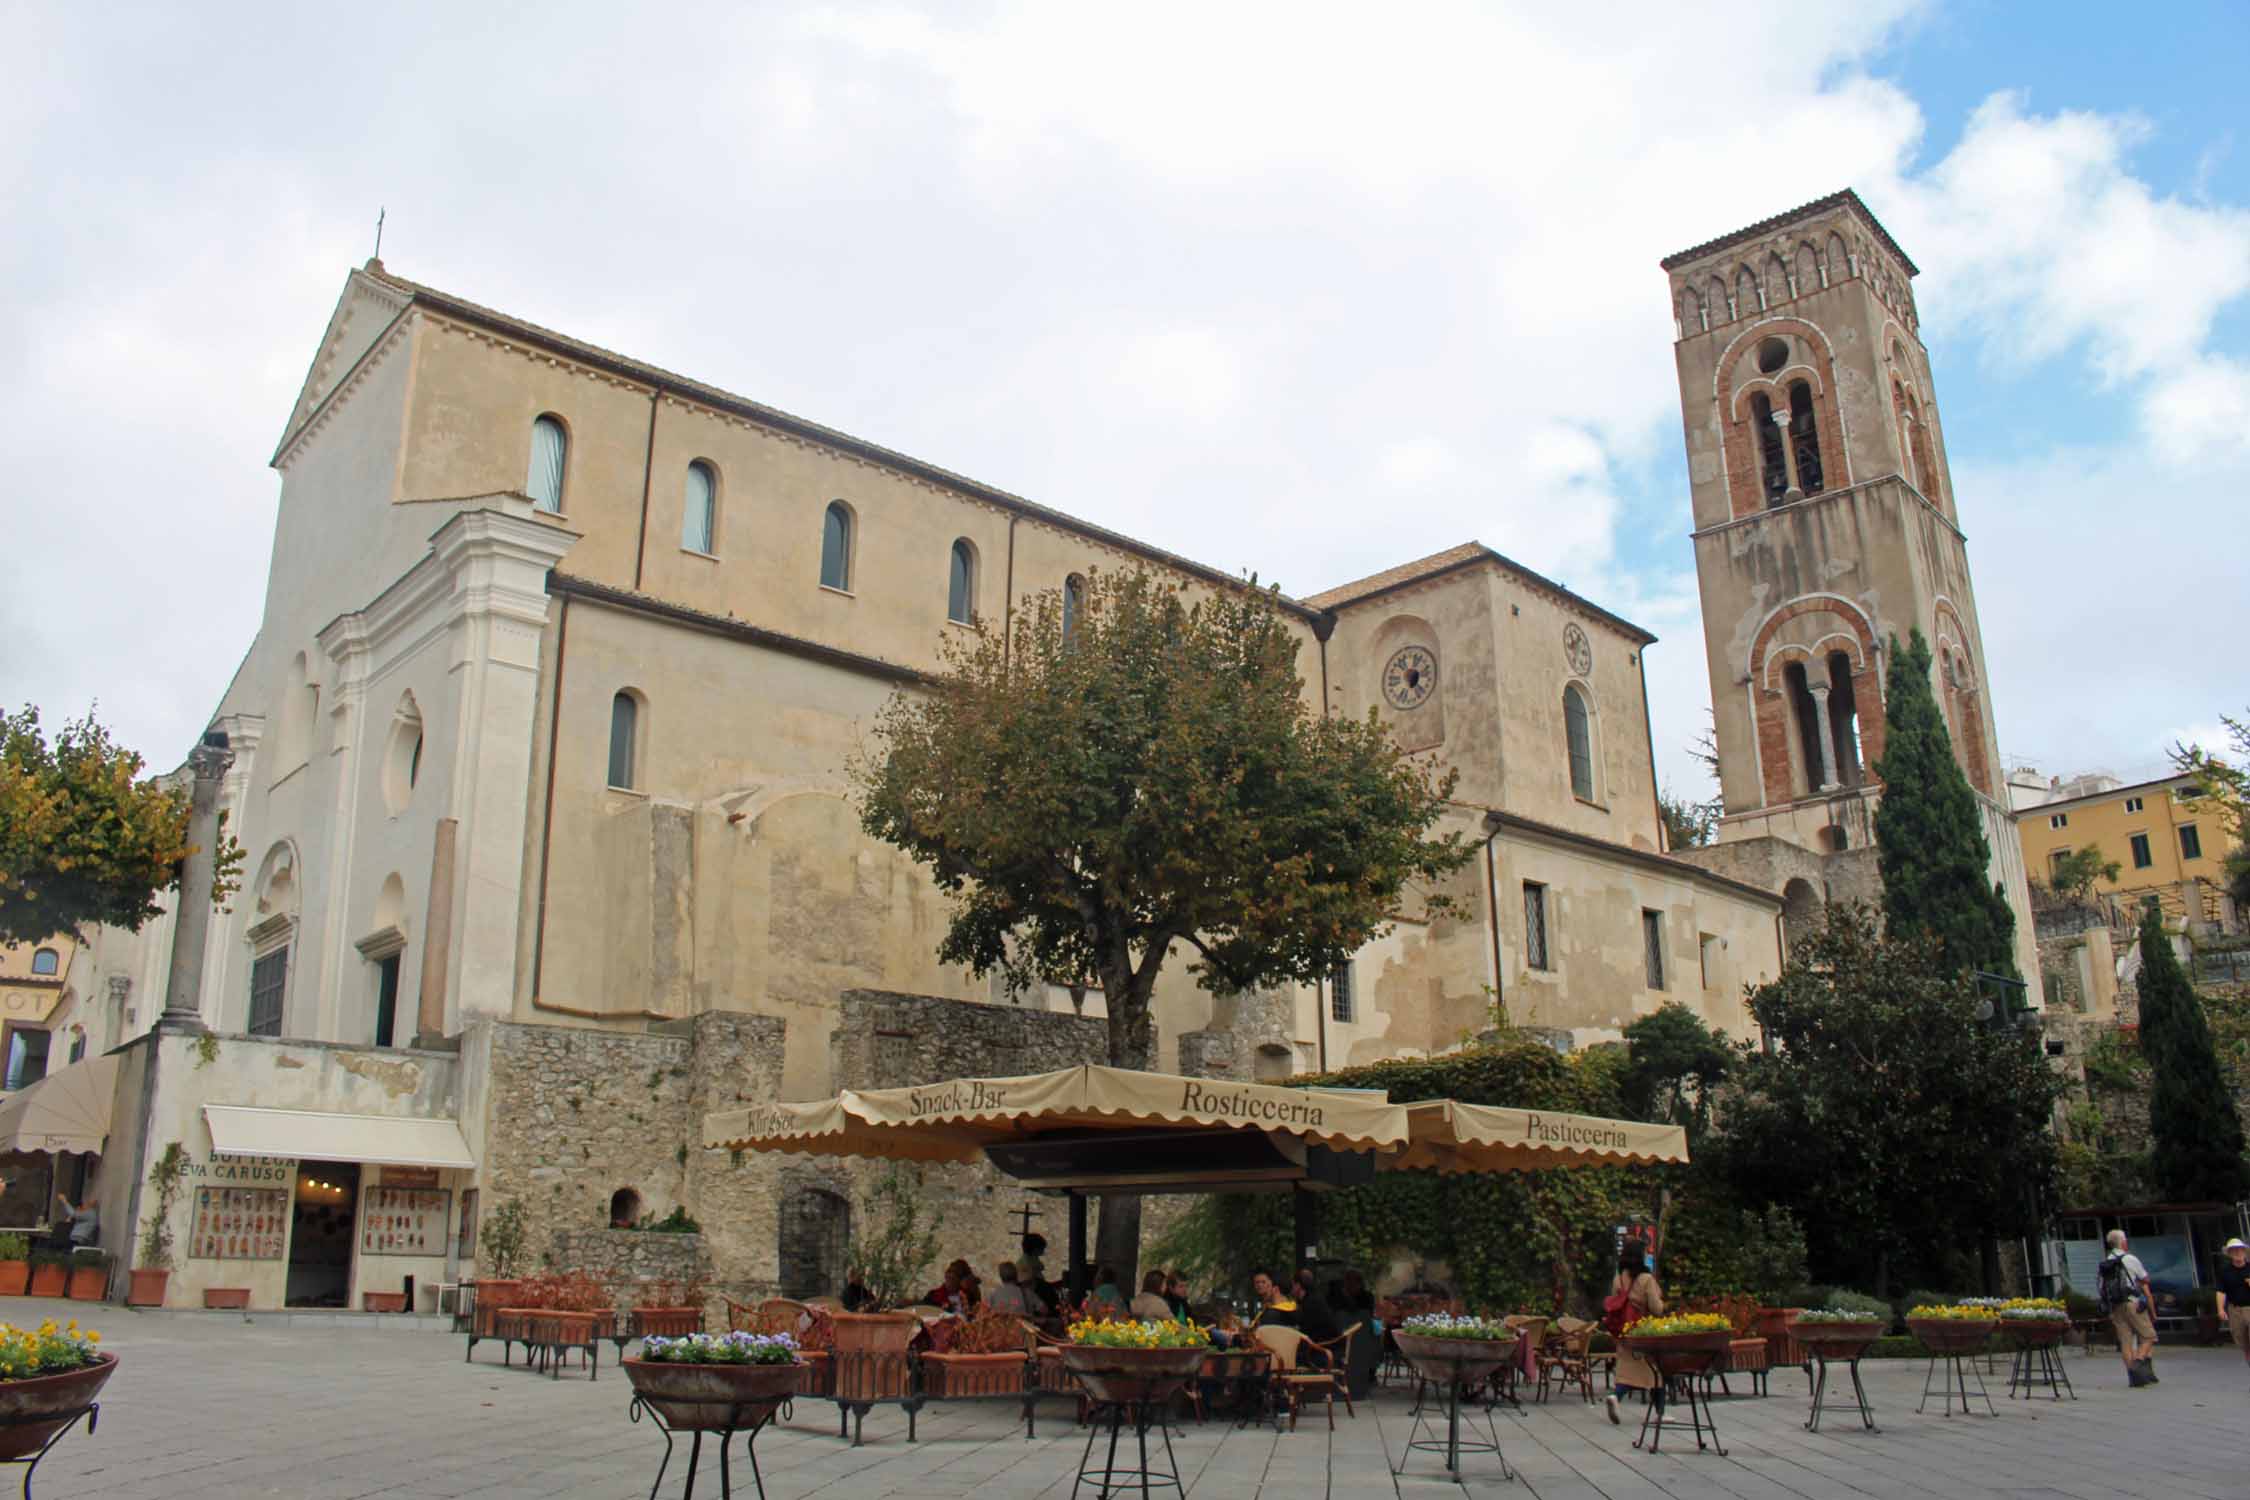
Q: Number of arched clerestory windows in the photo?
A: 5